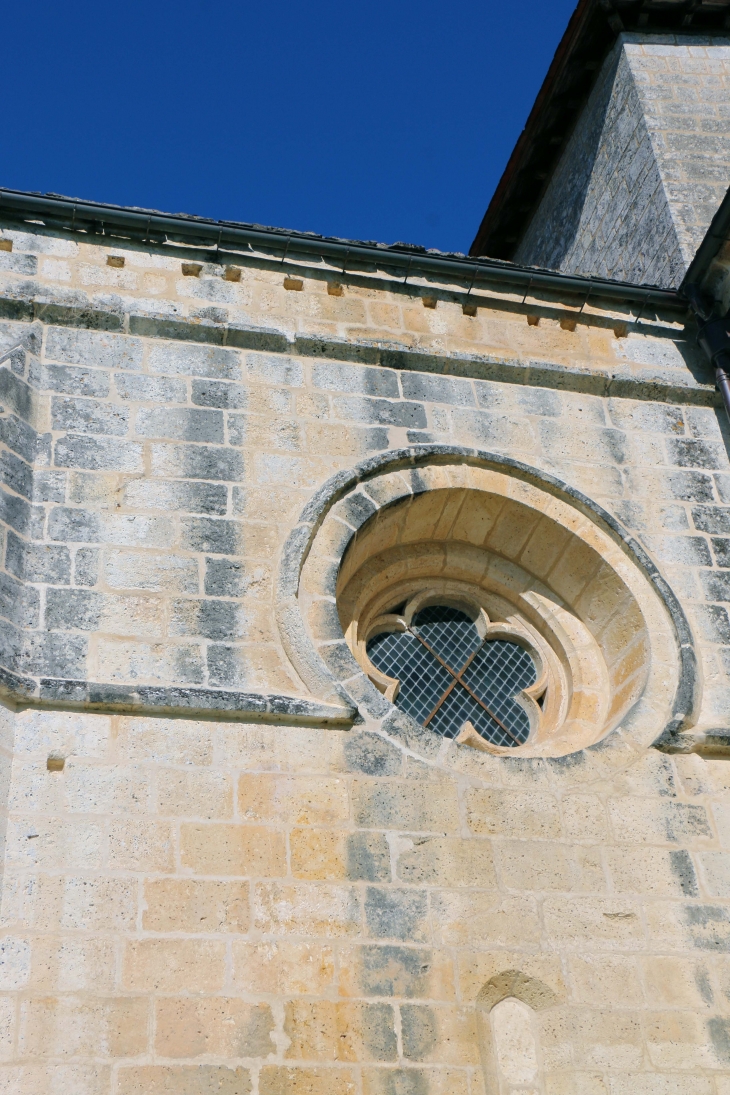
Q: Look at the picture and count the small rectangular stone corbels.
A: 11